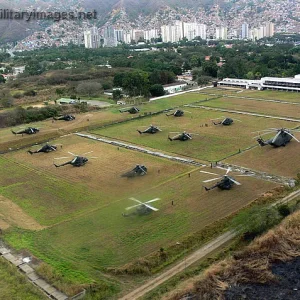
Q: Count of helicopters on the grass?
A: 13